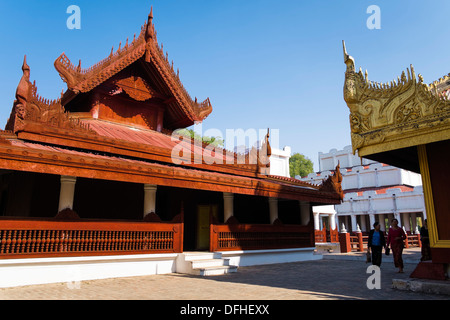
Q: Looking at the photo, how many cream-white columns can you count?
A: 5